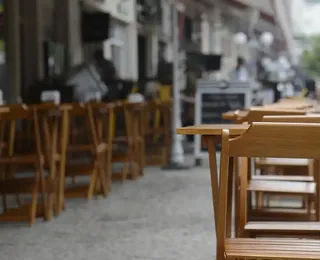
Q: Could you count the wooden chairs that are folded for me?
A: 0